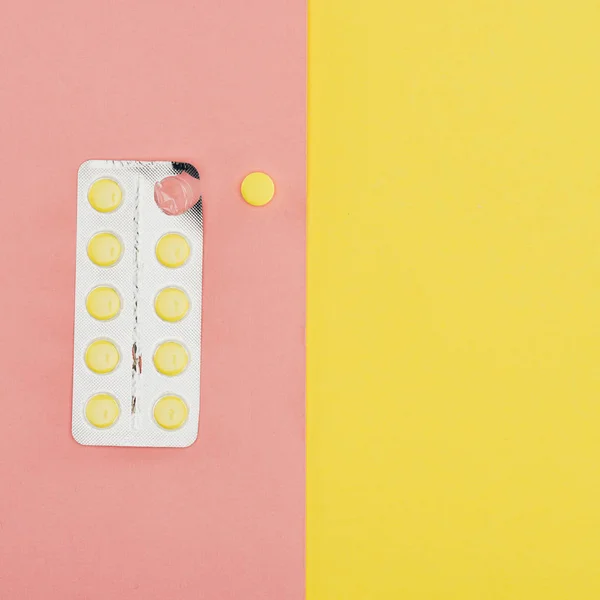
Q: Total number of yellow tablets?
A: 10